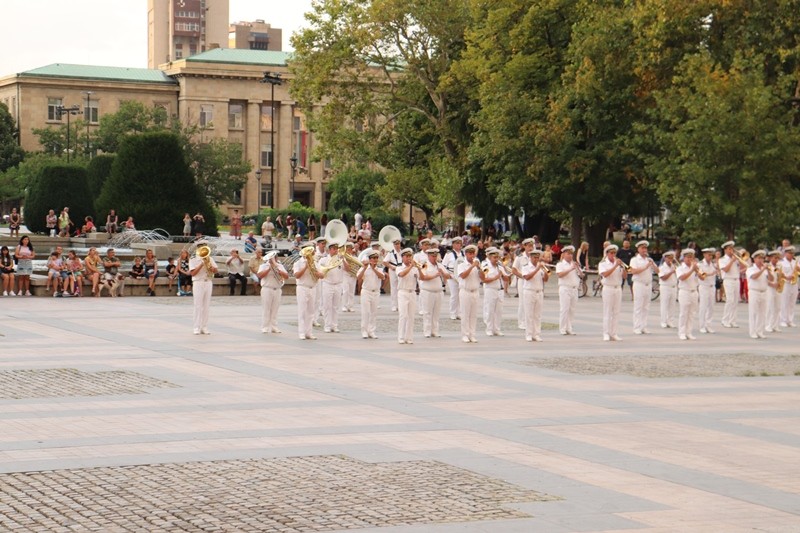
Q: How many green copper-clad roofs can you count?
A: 2